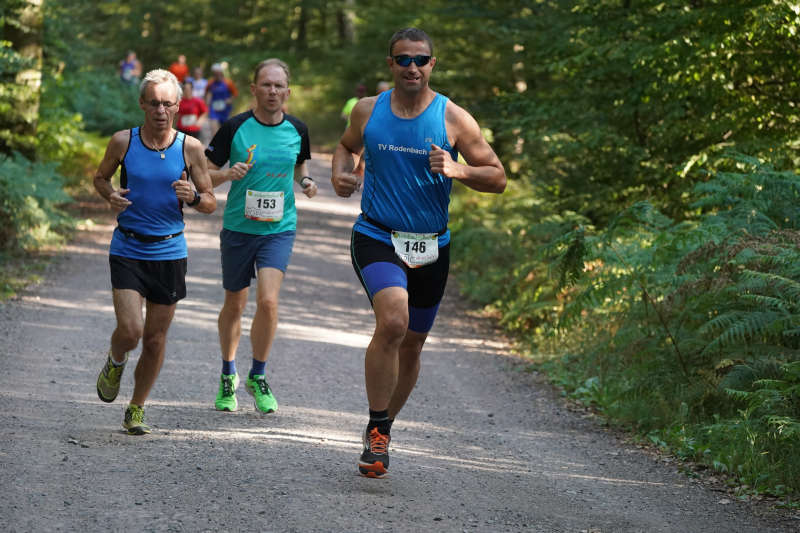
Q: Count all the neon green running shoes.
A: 2